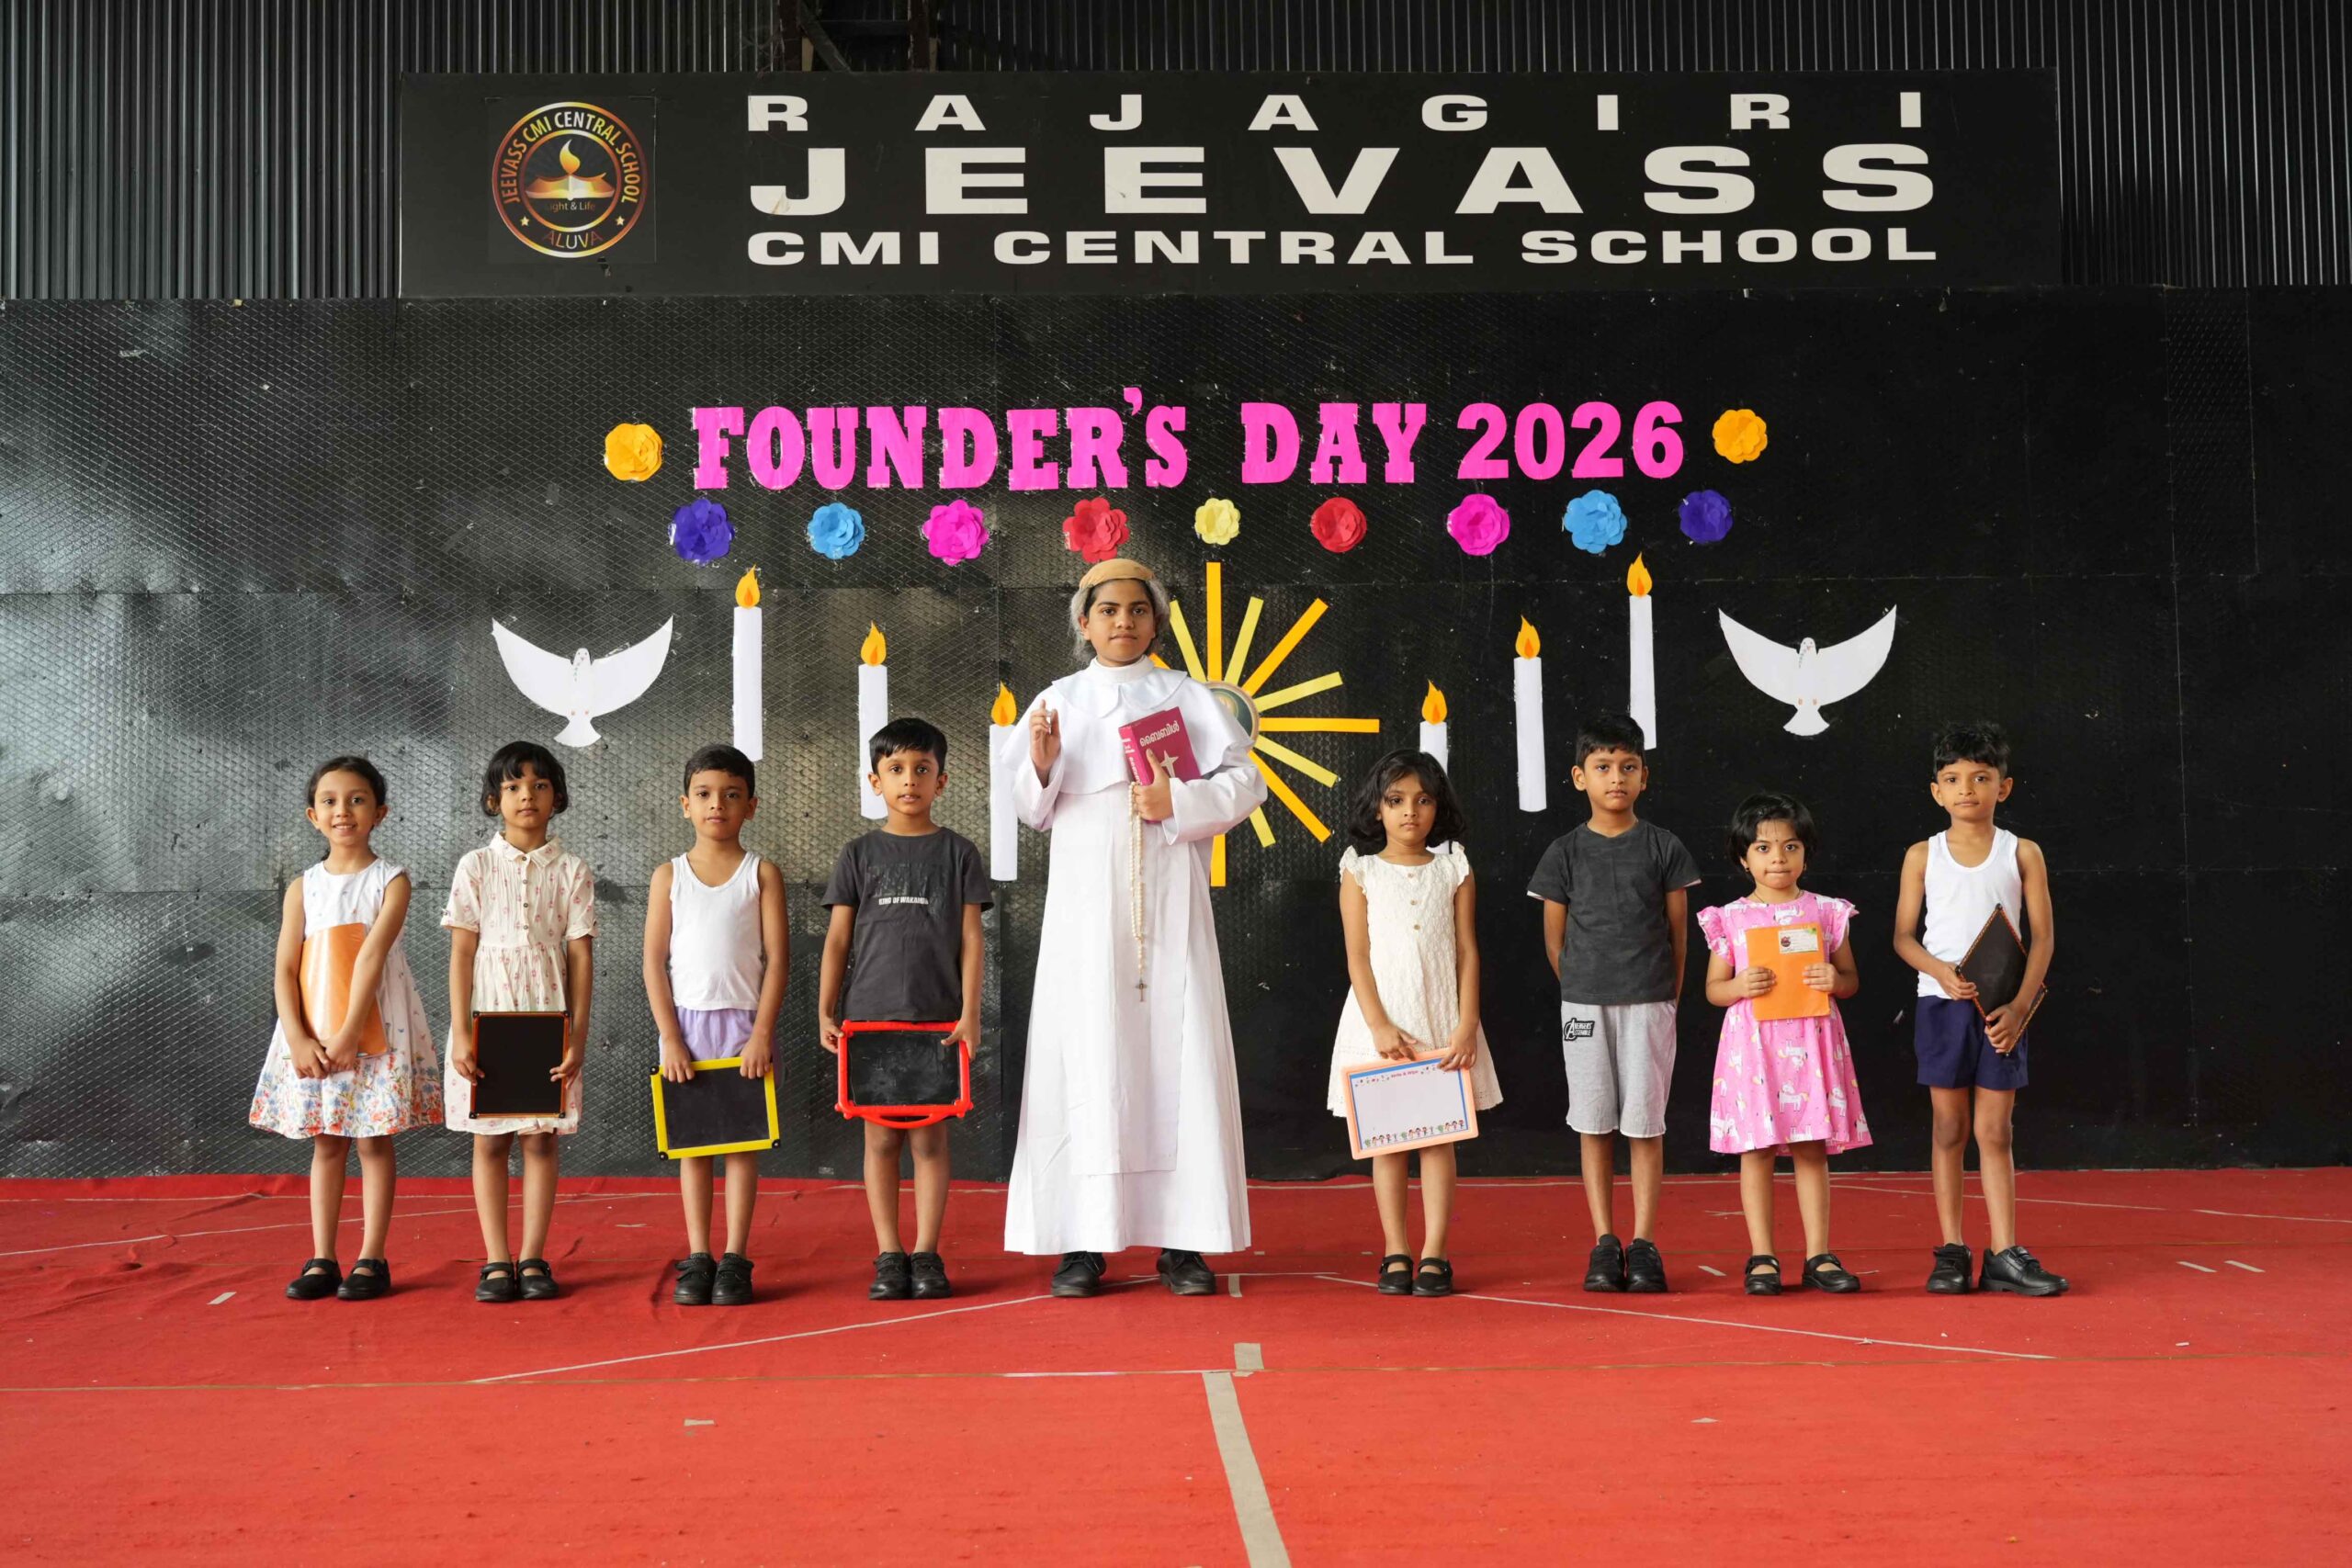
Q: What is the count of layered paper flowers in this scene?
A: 11